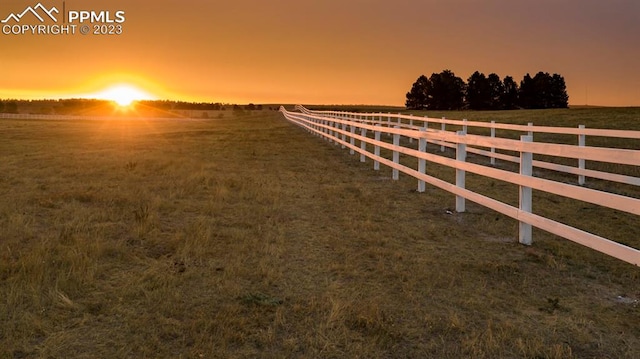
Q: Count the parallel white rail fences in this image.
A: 2